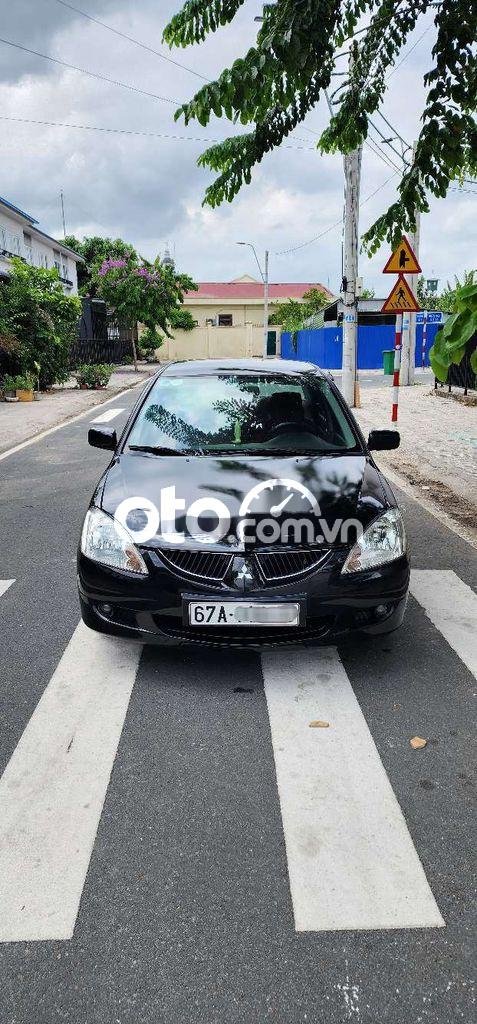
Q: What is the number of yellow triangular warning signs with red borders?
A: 2